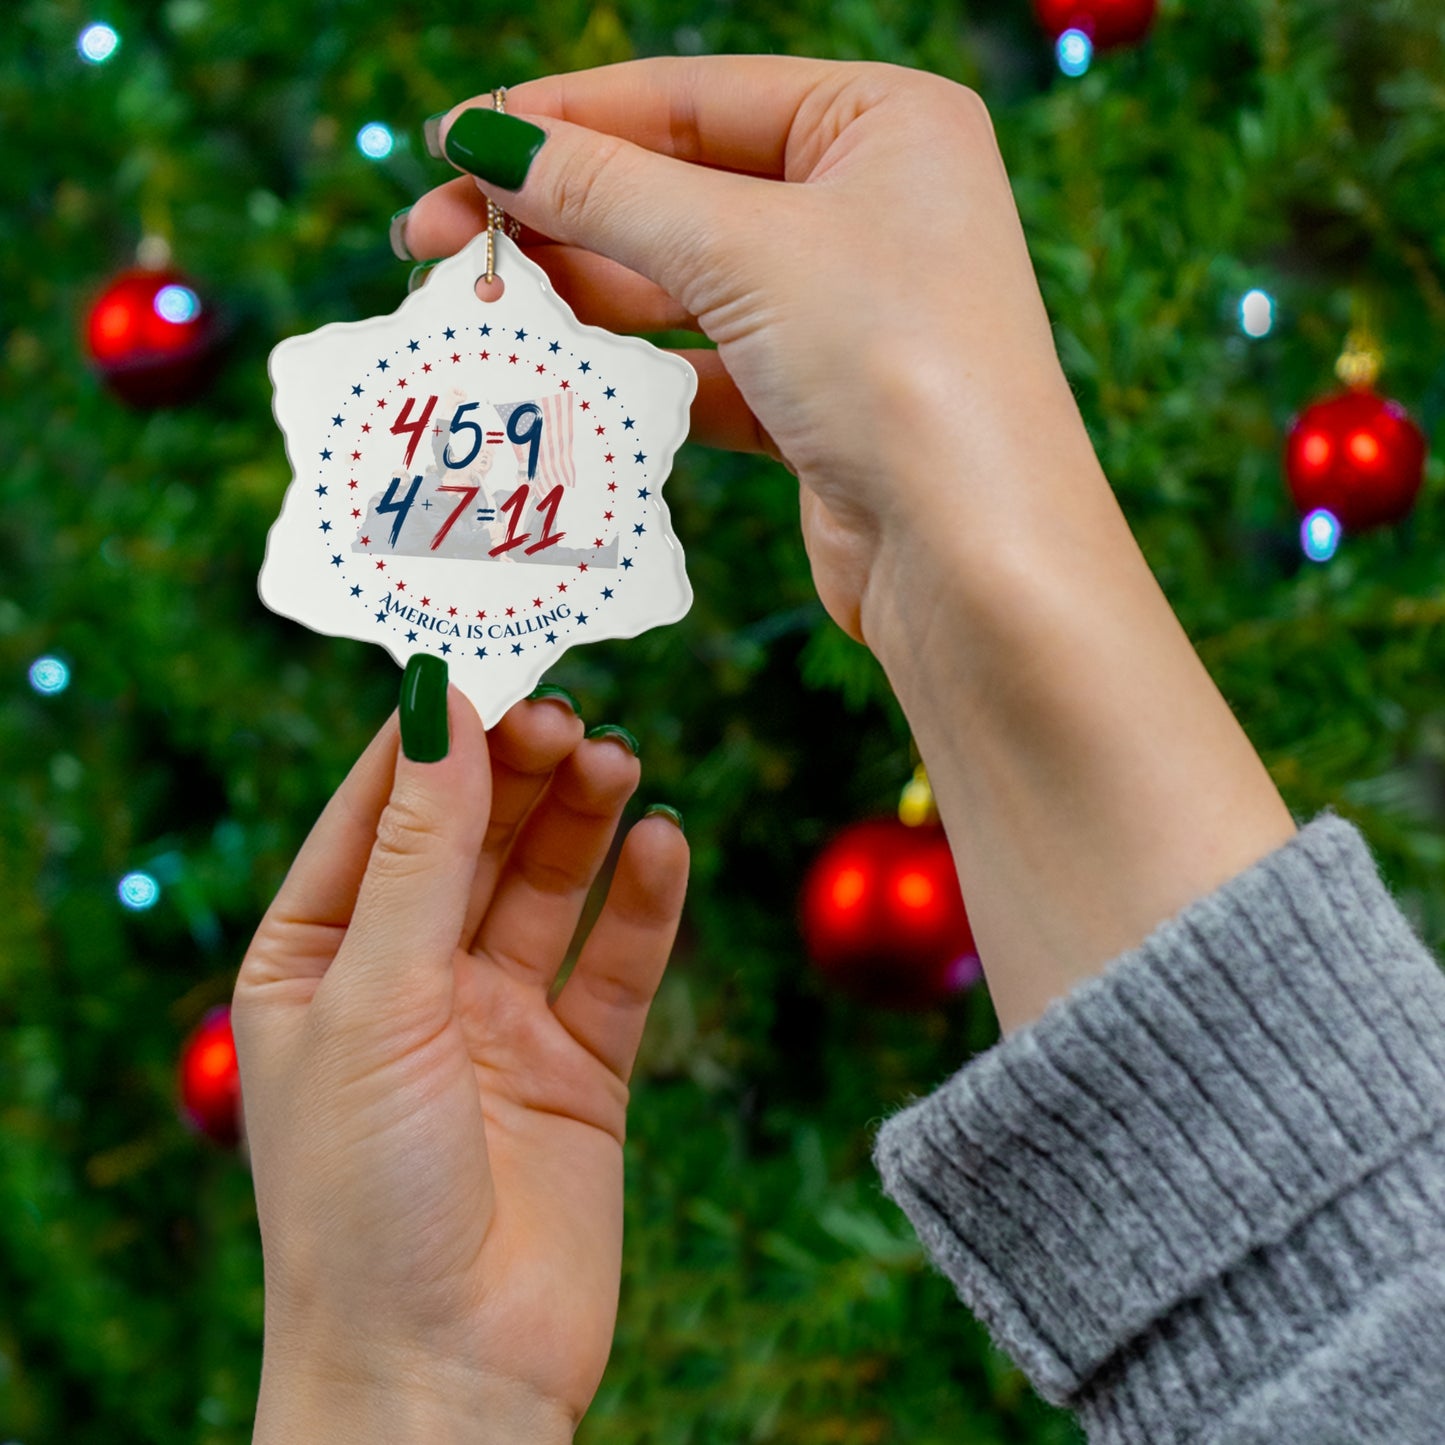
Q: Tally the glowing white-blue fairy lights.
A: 8